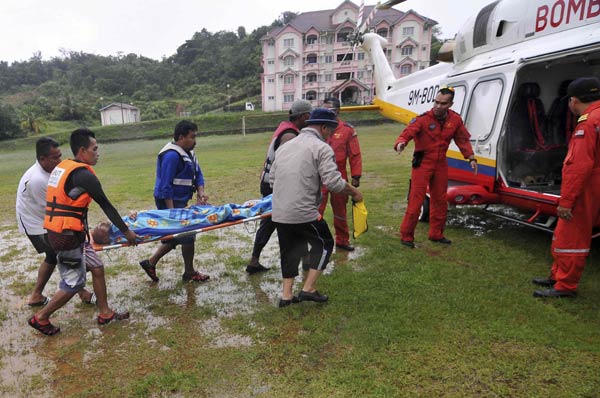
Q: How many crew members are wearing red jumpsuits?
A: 3